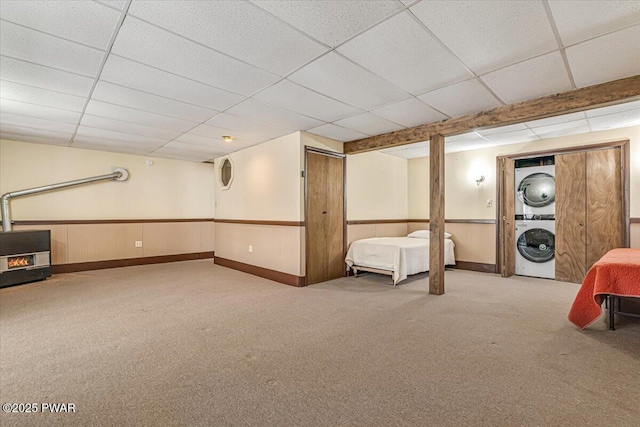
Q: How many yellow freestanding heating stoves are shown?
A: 0